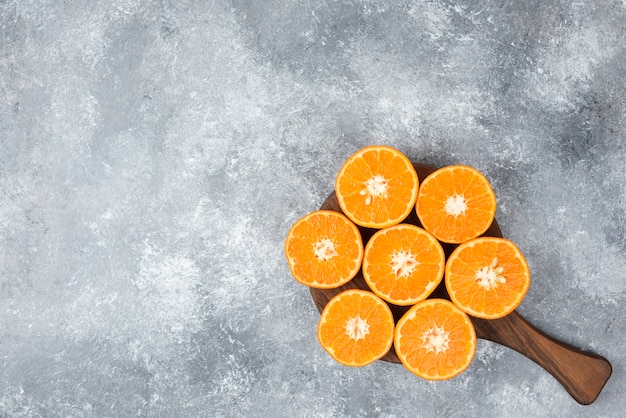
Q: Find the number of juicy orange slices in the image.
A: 7